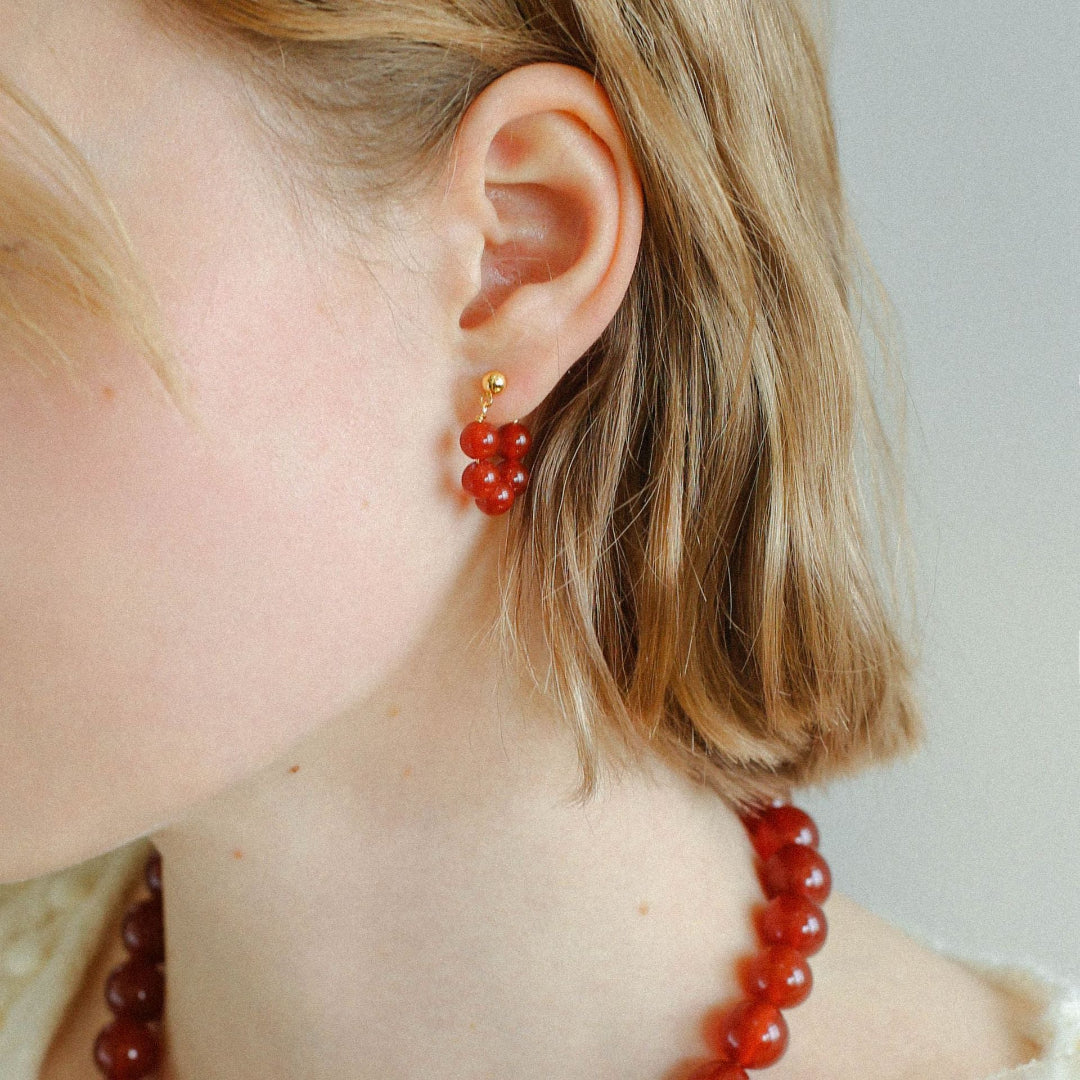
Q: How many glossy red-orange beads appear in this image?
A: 15